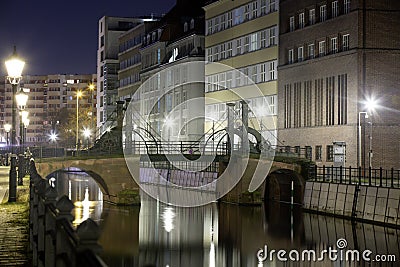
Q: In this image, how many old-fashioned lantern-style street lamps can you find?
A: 5